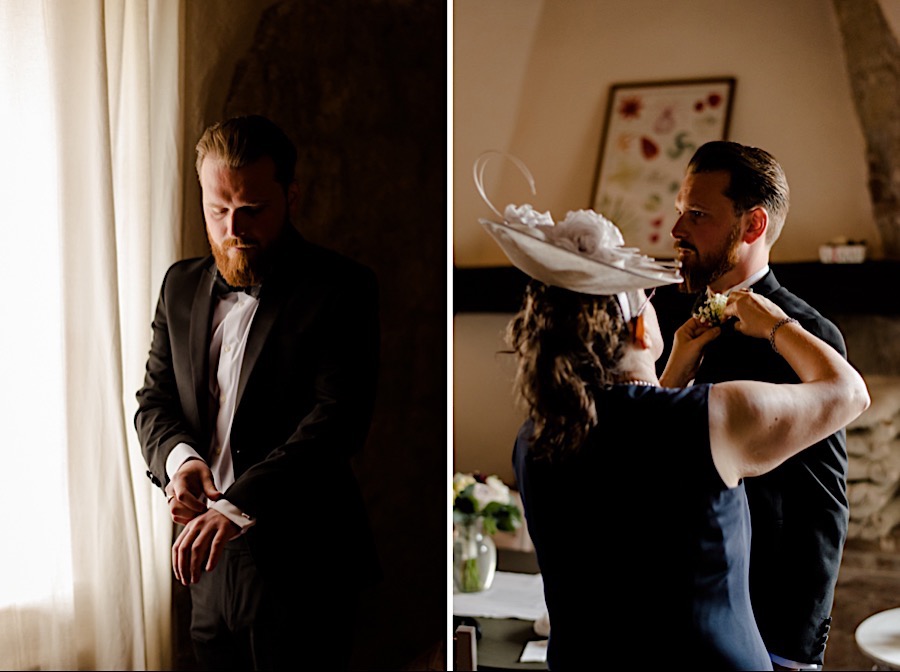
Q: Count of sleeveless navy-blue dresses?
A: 1